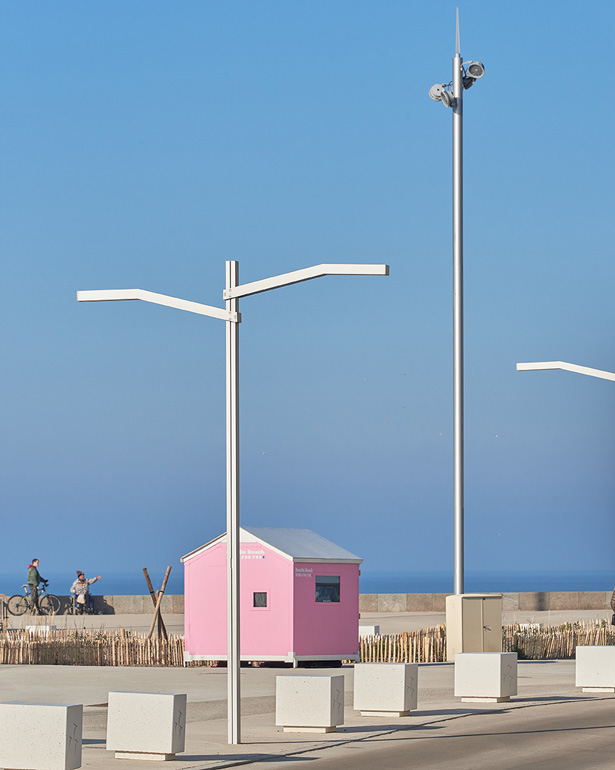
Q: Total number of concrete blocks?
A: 6